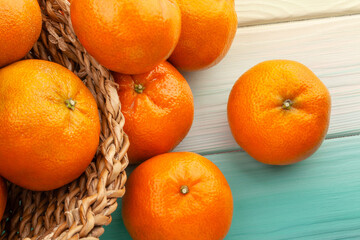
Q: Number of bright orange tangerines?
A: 8